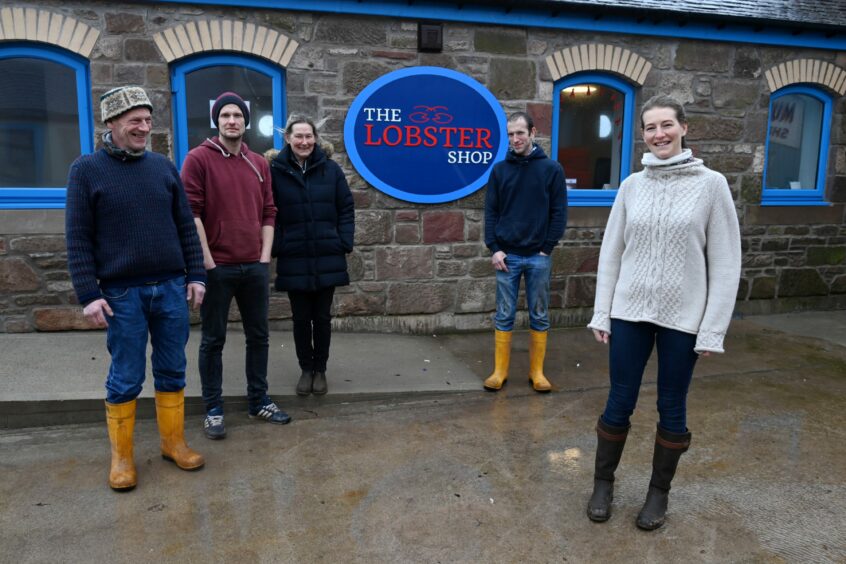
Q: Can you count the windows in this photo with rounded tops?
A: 4